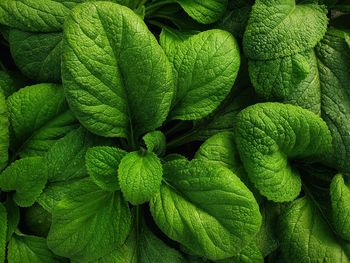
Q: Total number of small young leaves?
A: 3